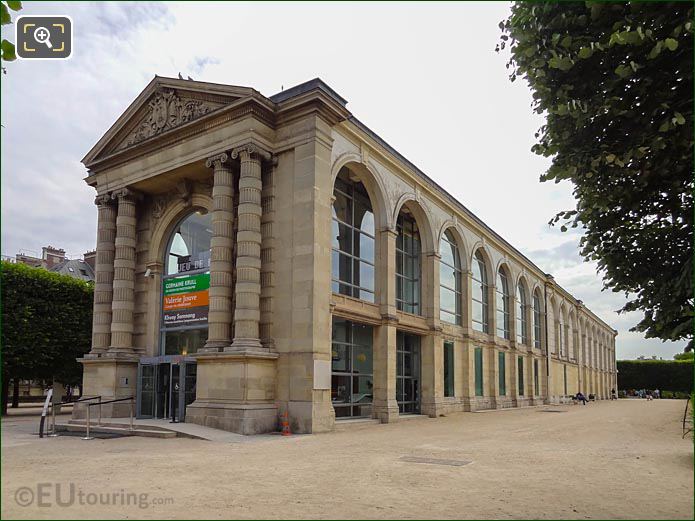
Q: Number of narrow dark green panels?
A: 5